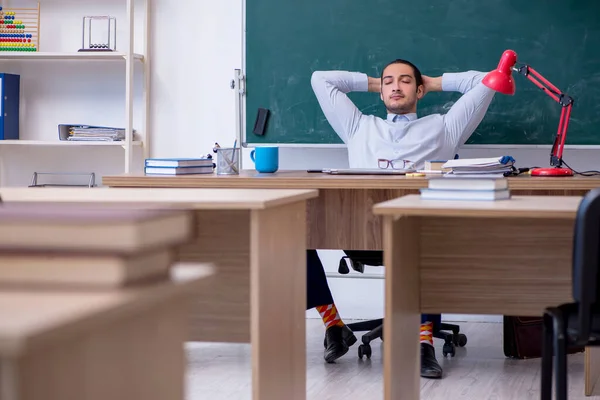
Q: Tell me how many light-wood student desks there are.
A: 3